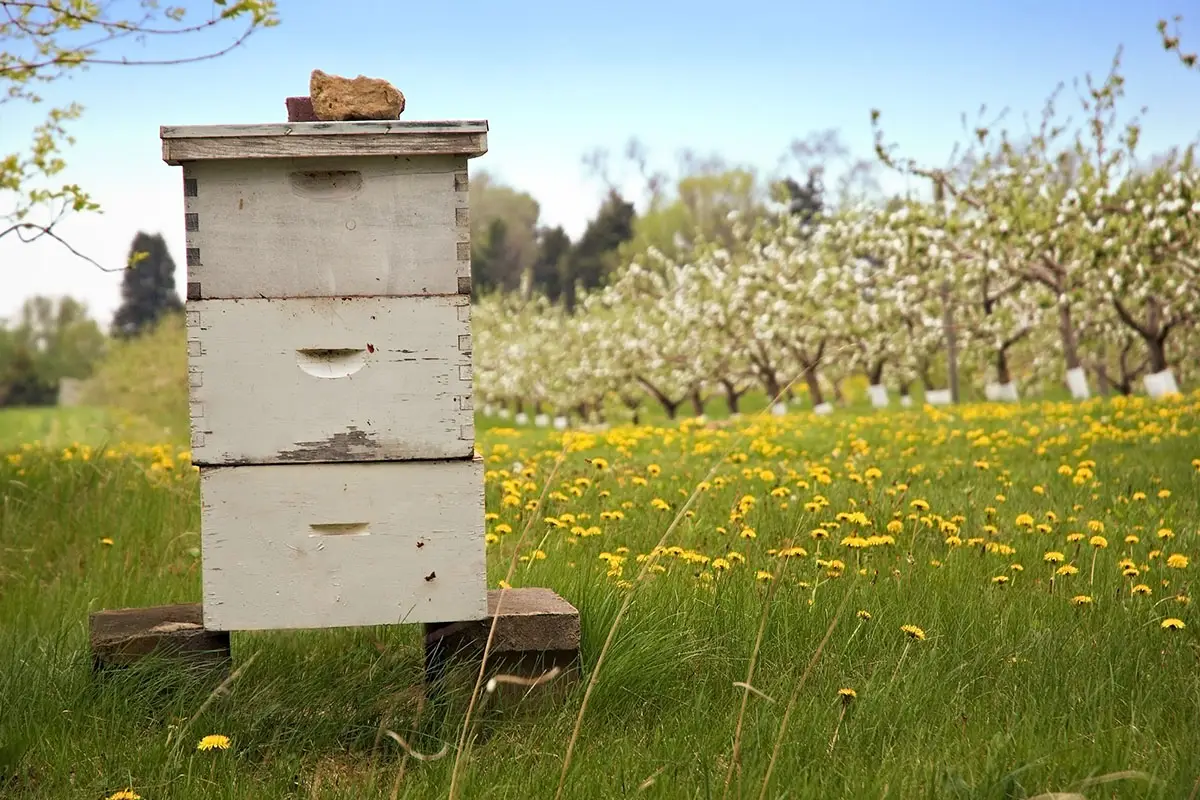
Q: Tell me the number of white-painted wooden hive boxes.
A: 3